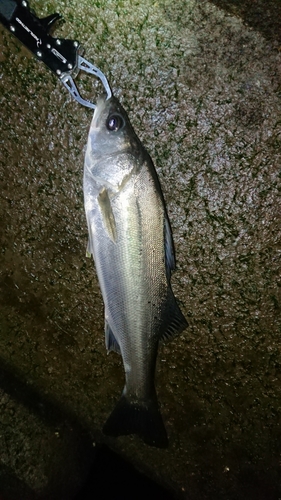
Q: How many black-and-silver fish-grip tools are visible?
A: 1